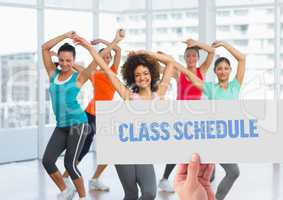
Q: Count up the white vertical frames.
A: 5